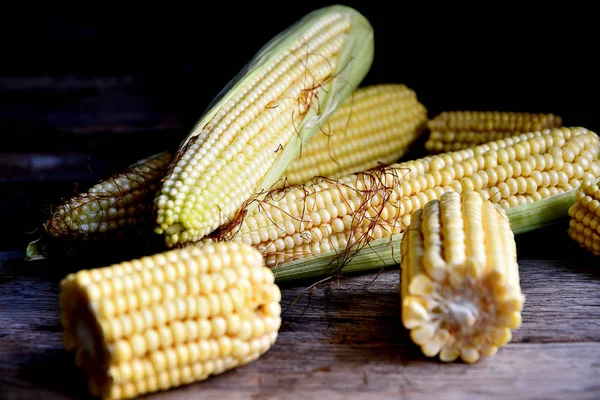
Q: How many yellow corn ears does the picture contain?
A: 8